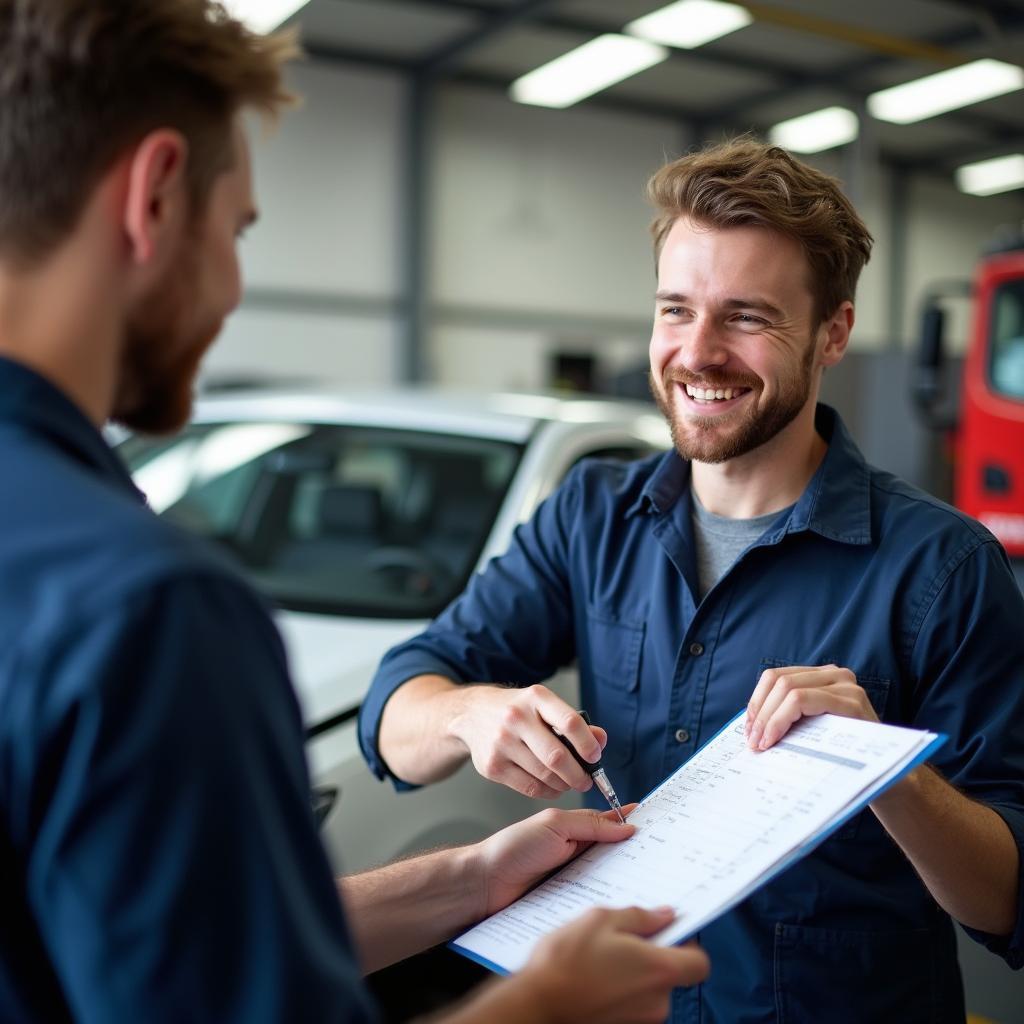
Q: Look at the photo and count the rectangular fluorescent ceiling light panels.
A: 6